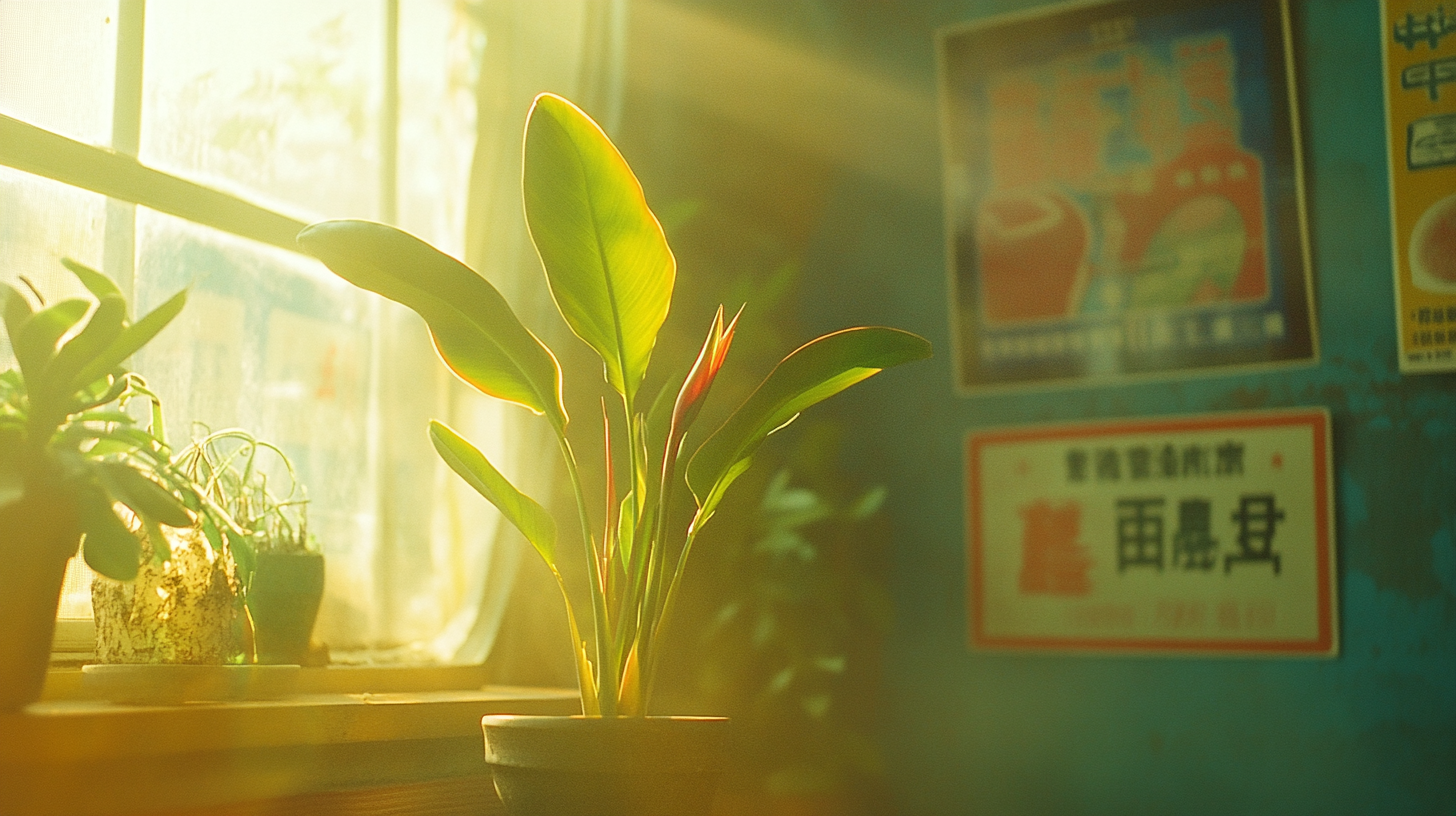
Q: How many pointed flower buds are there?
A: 1